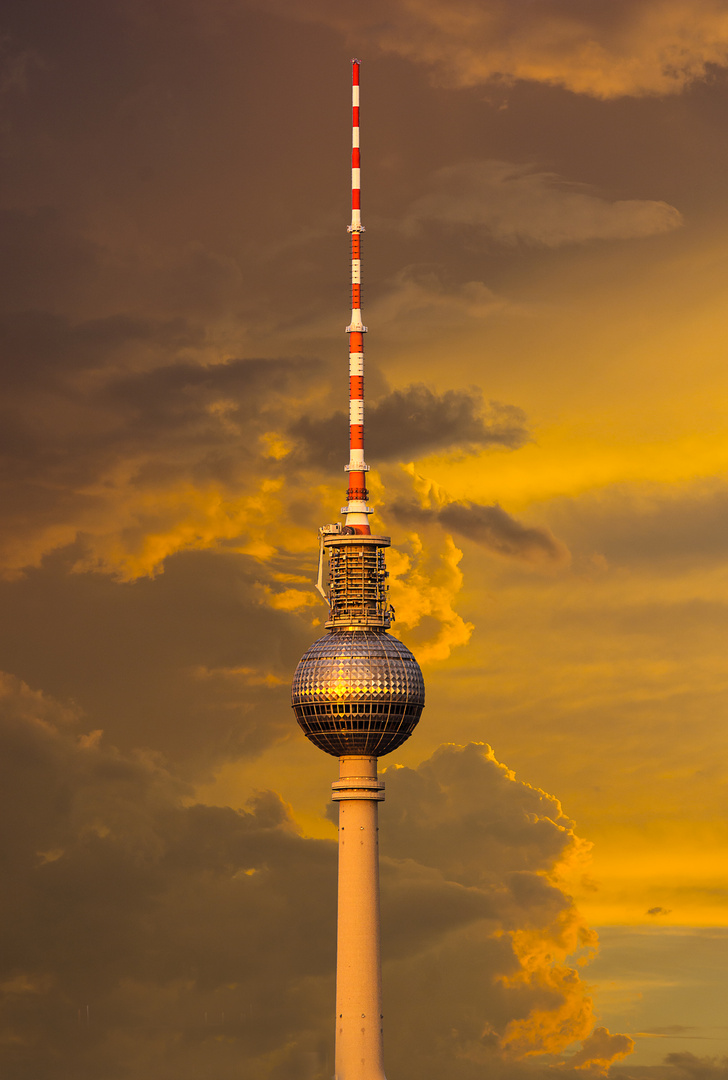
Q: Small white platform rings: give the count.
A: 4